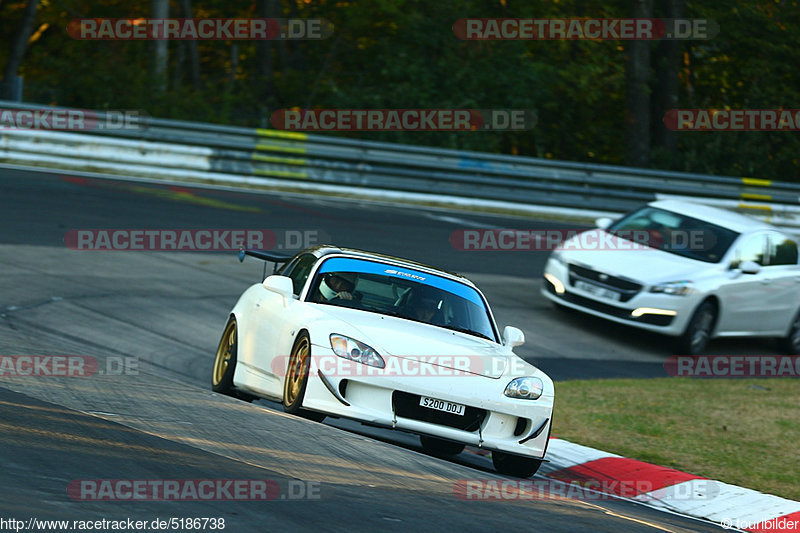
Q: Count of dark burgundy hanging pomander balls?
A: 0